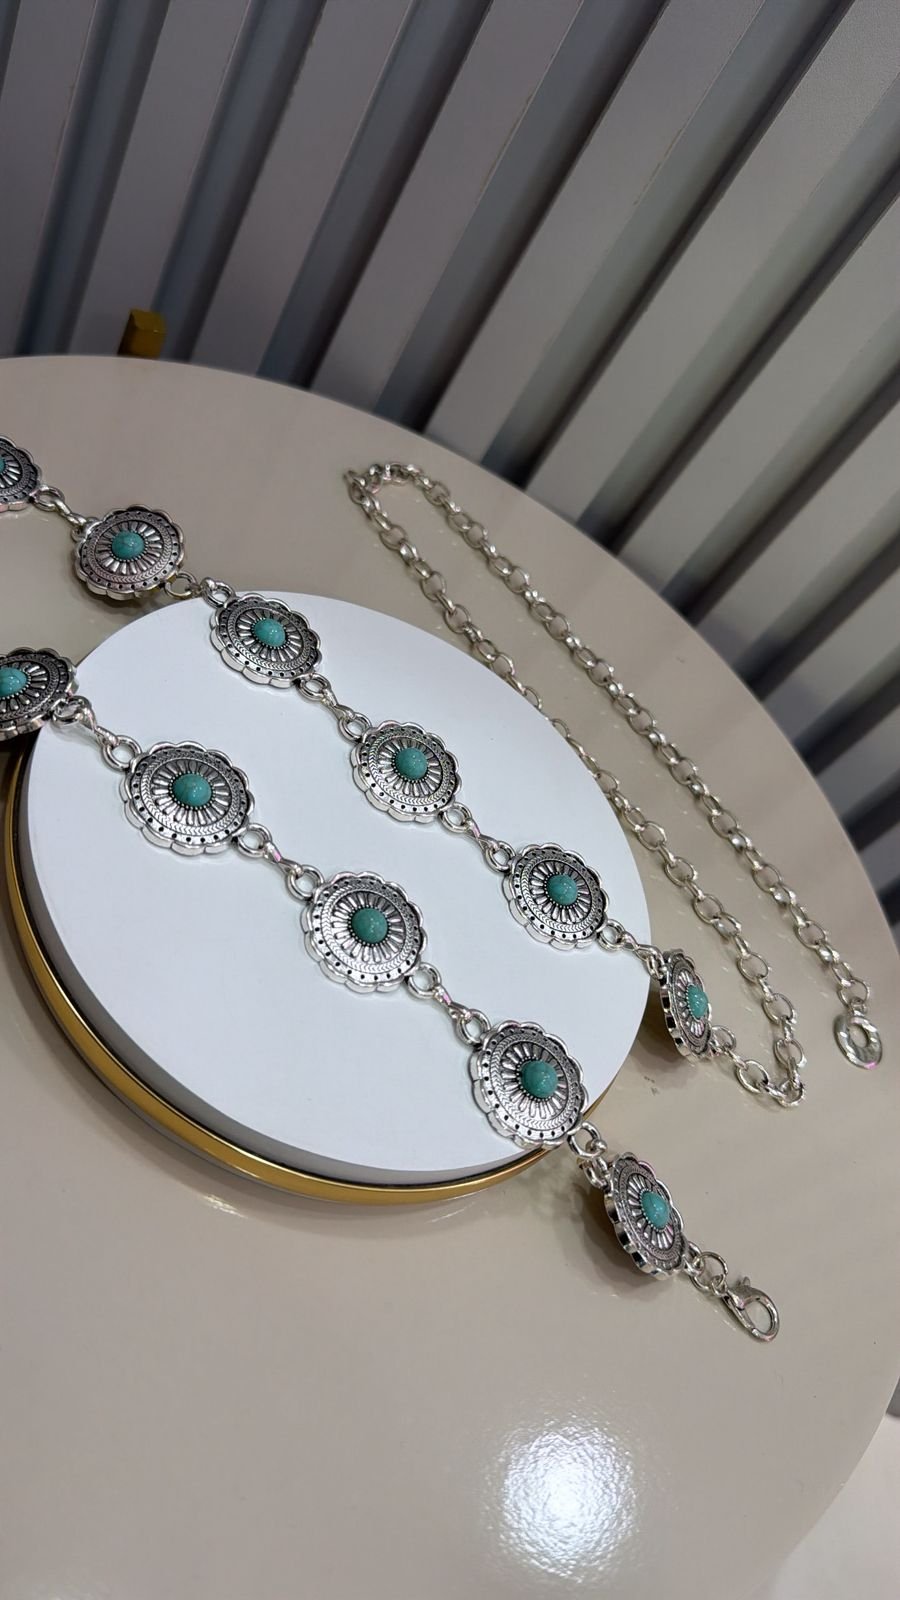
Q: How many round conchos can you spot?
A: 11